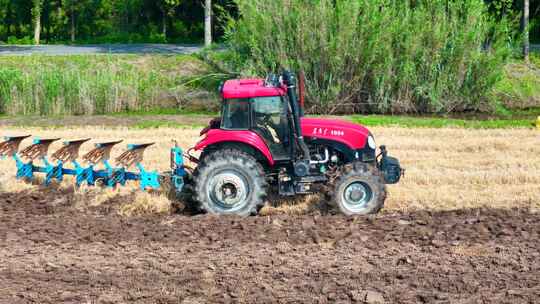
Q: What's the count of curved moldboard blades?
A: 5